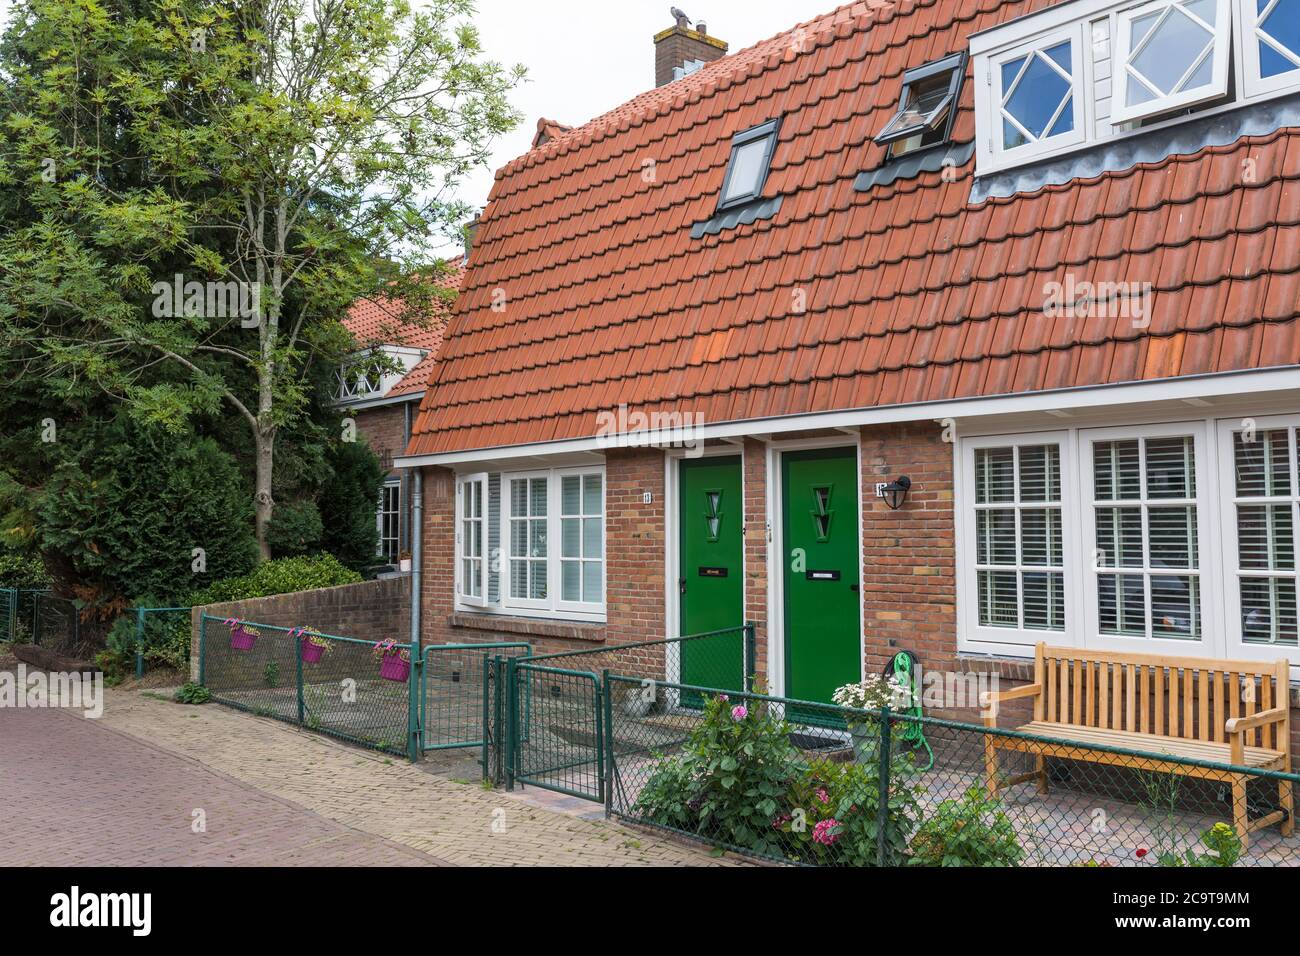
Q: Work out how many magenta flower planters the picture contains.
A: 3